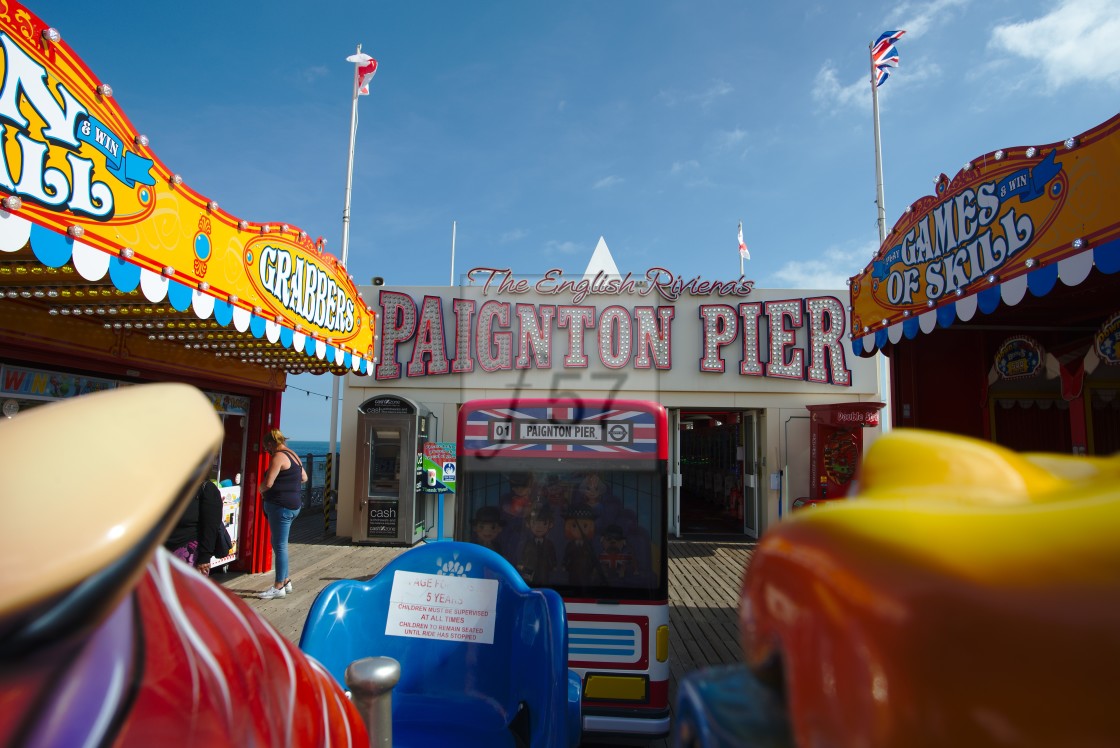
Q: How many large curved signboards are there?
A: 2